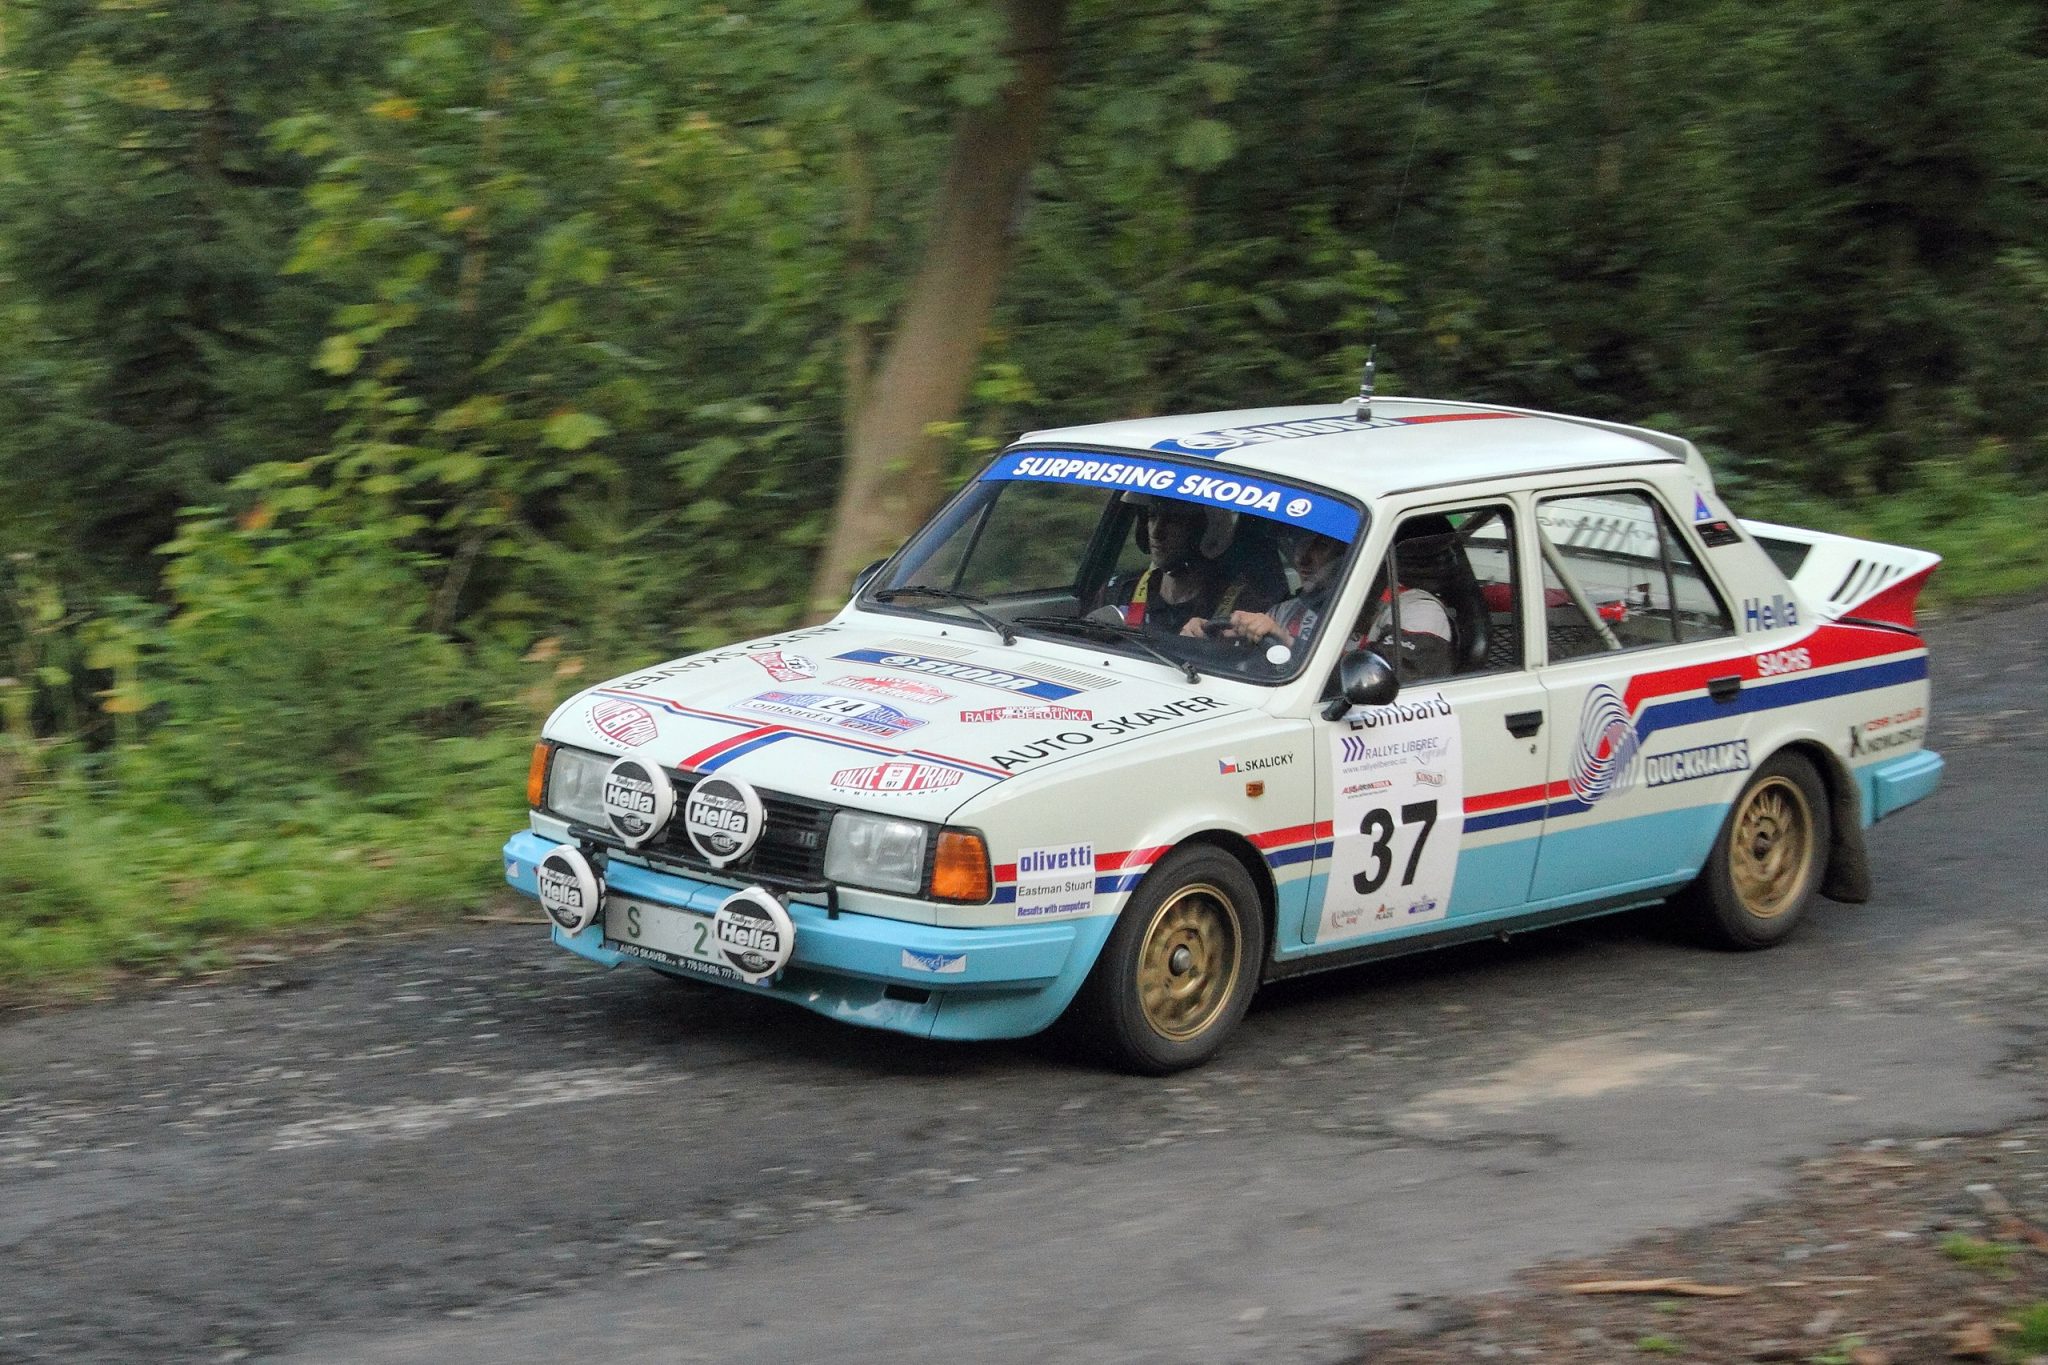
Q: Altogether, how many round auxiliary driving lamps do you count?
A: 4